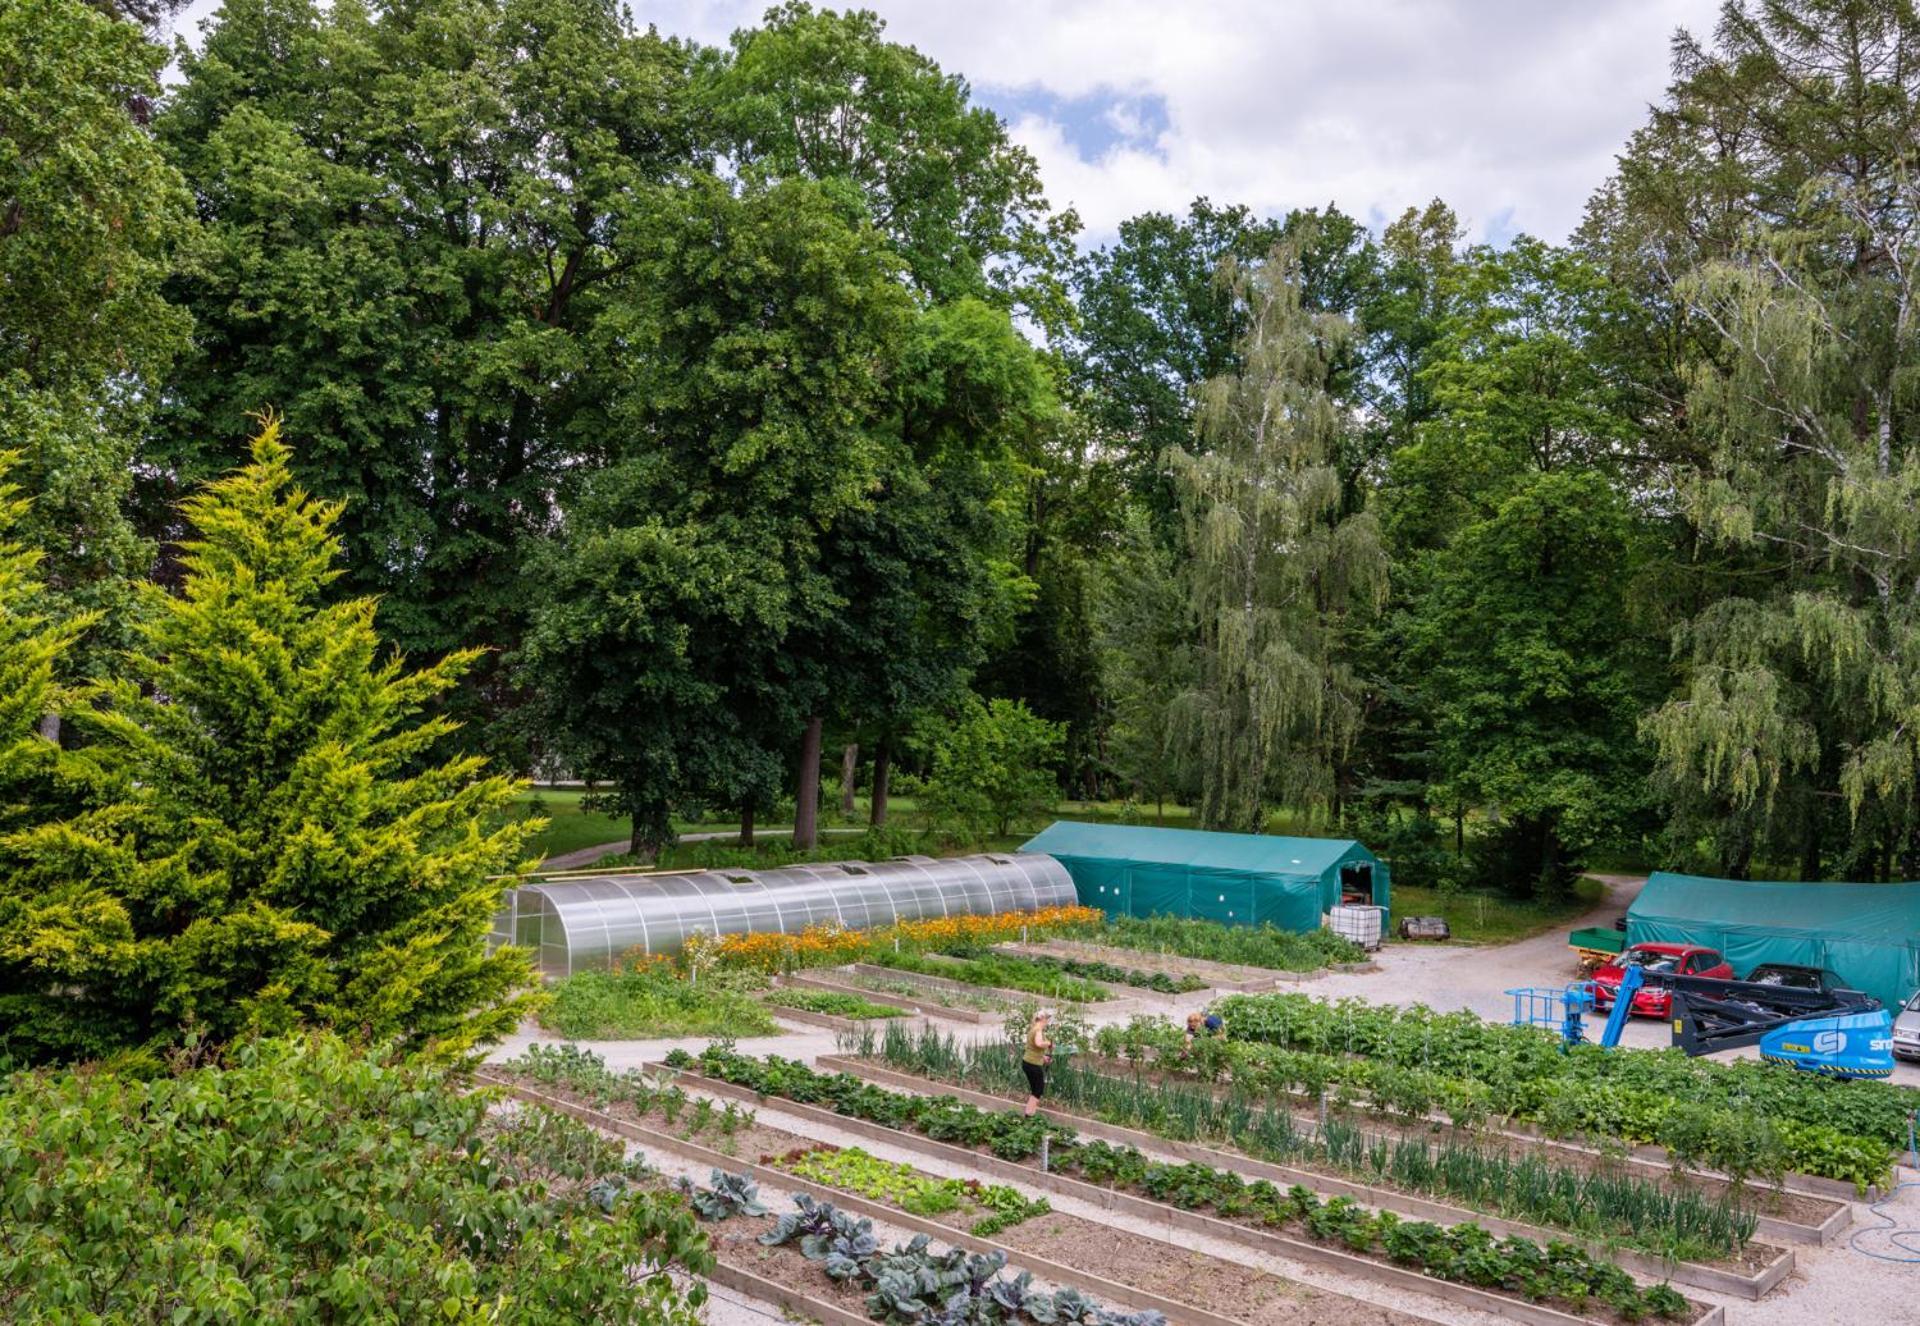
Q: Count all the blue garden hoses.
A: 1